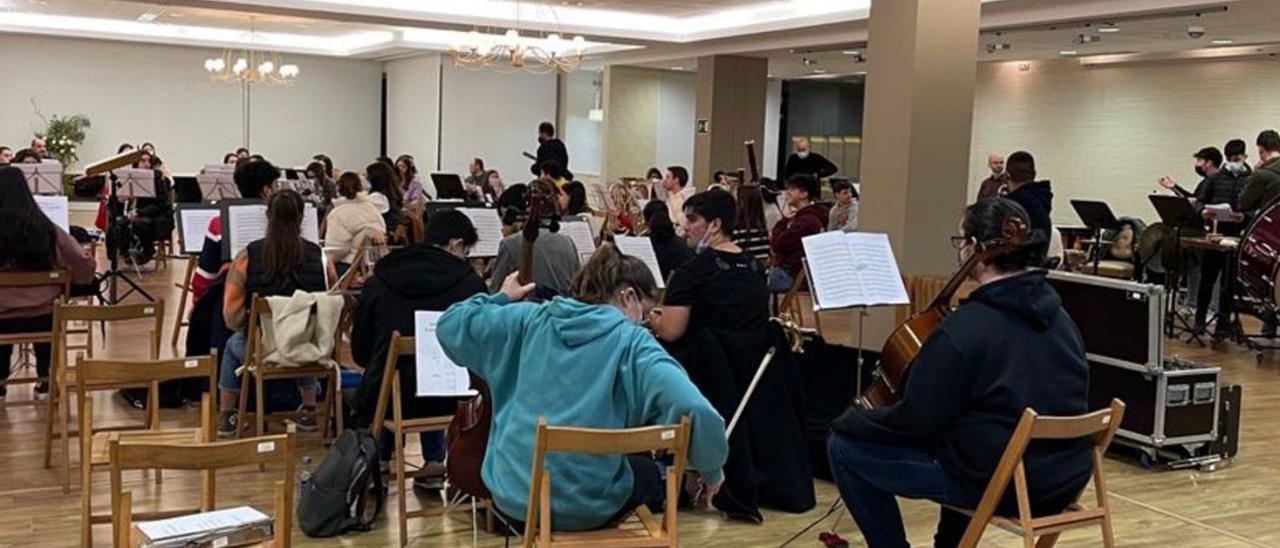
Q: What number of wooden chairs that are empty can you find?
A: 3